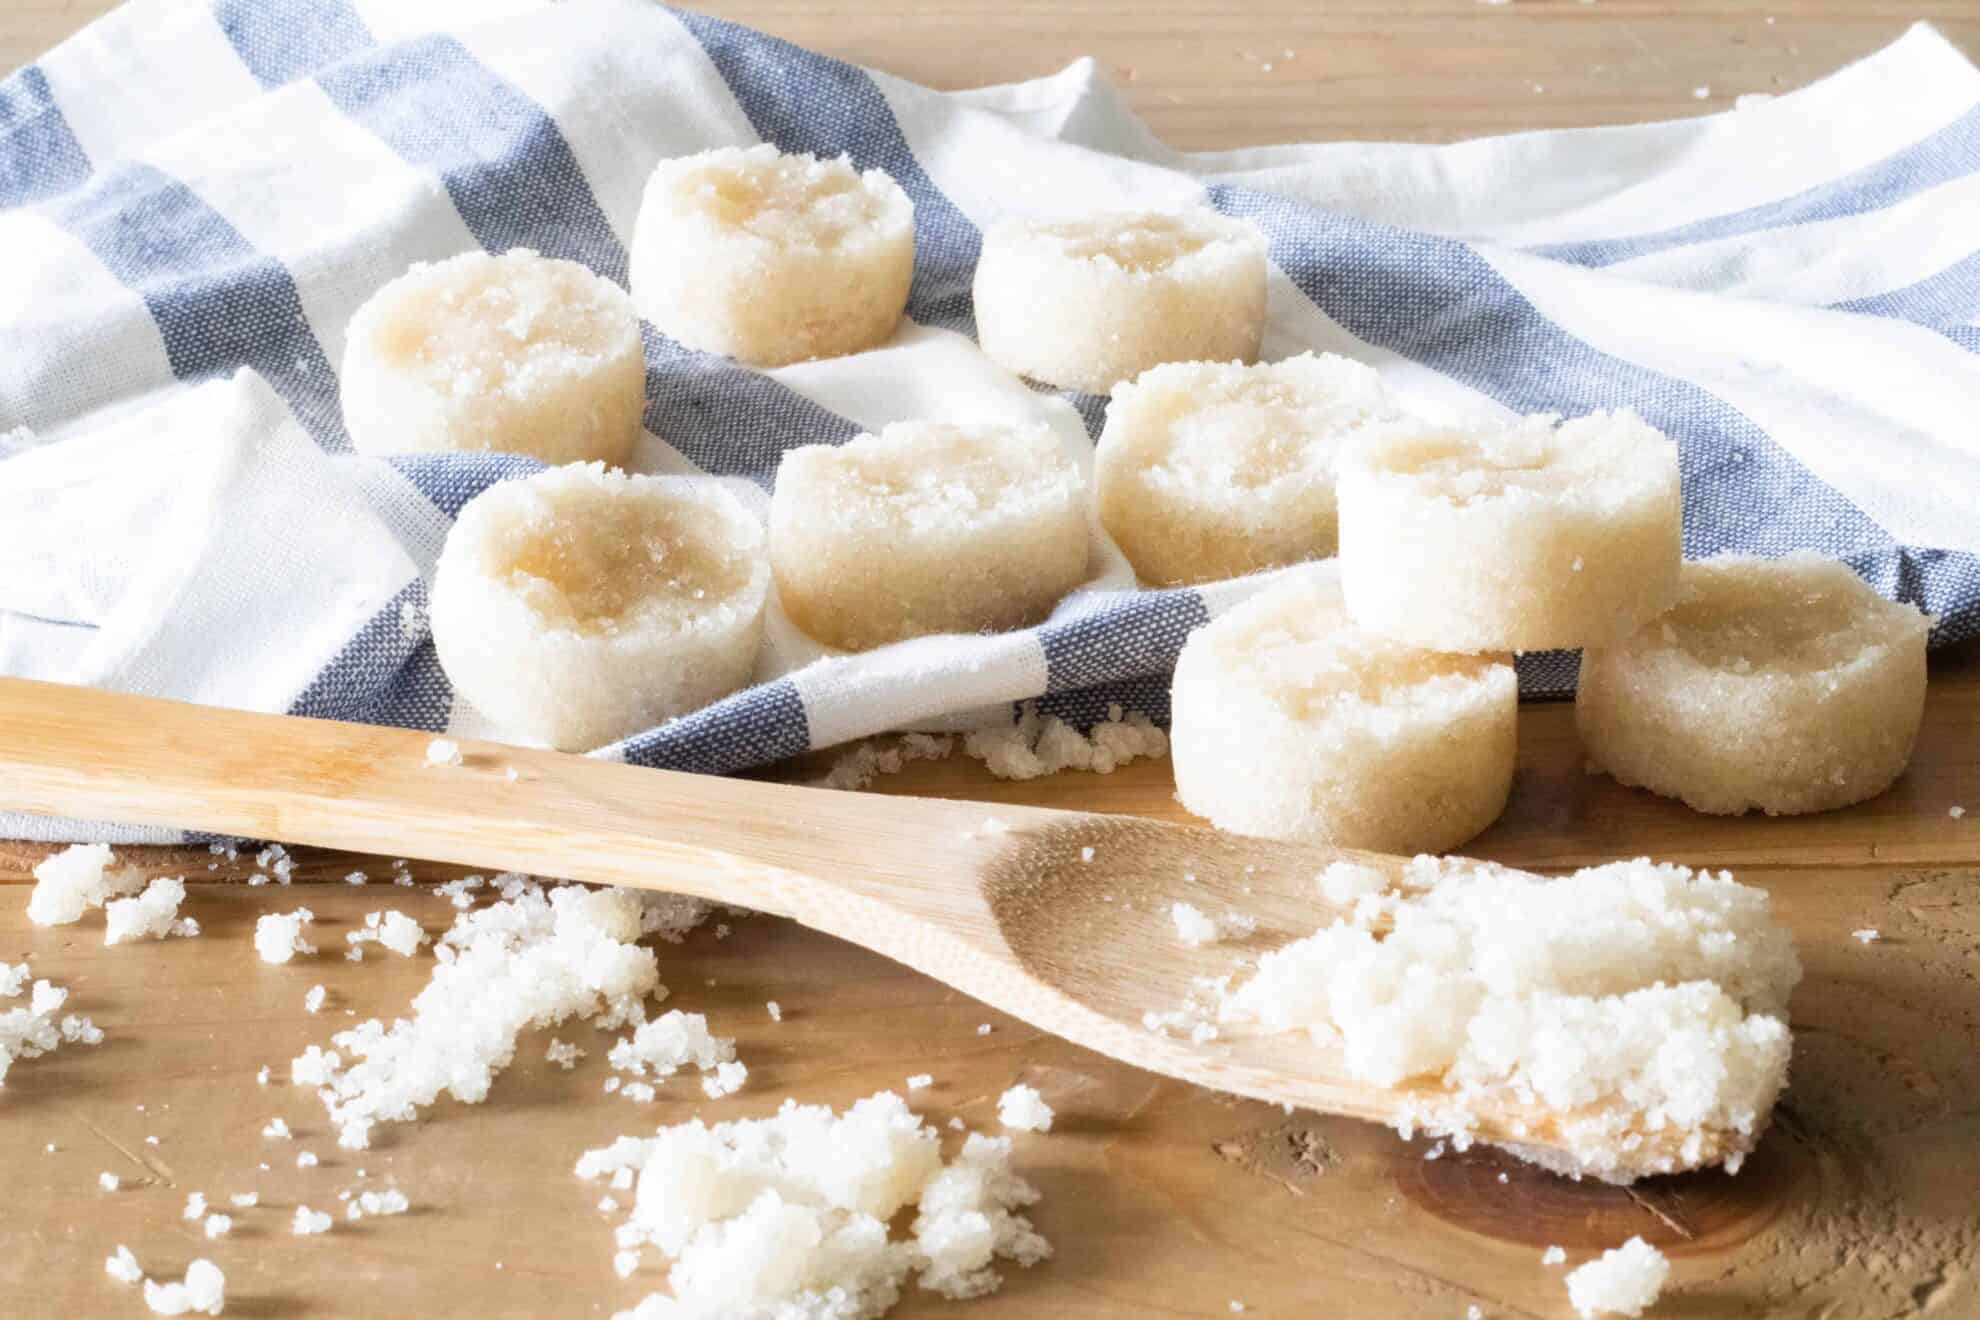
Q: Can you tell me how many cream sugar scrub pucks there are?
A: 9